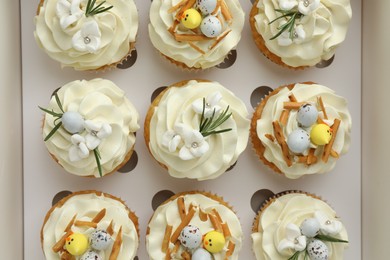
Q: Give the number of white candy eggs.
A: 11